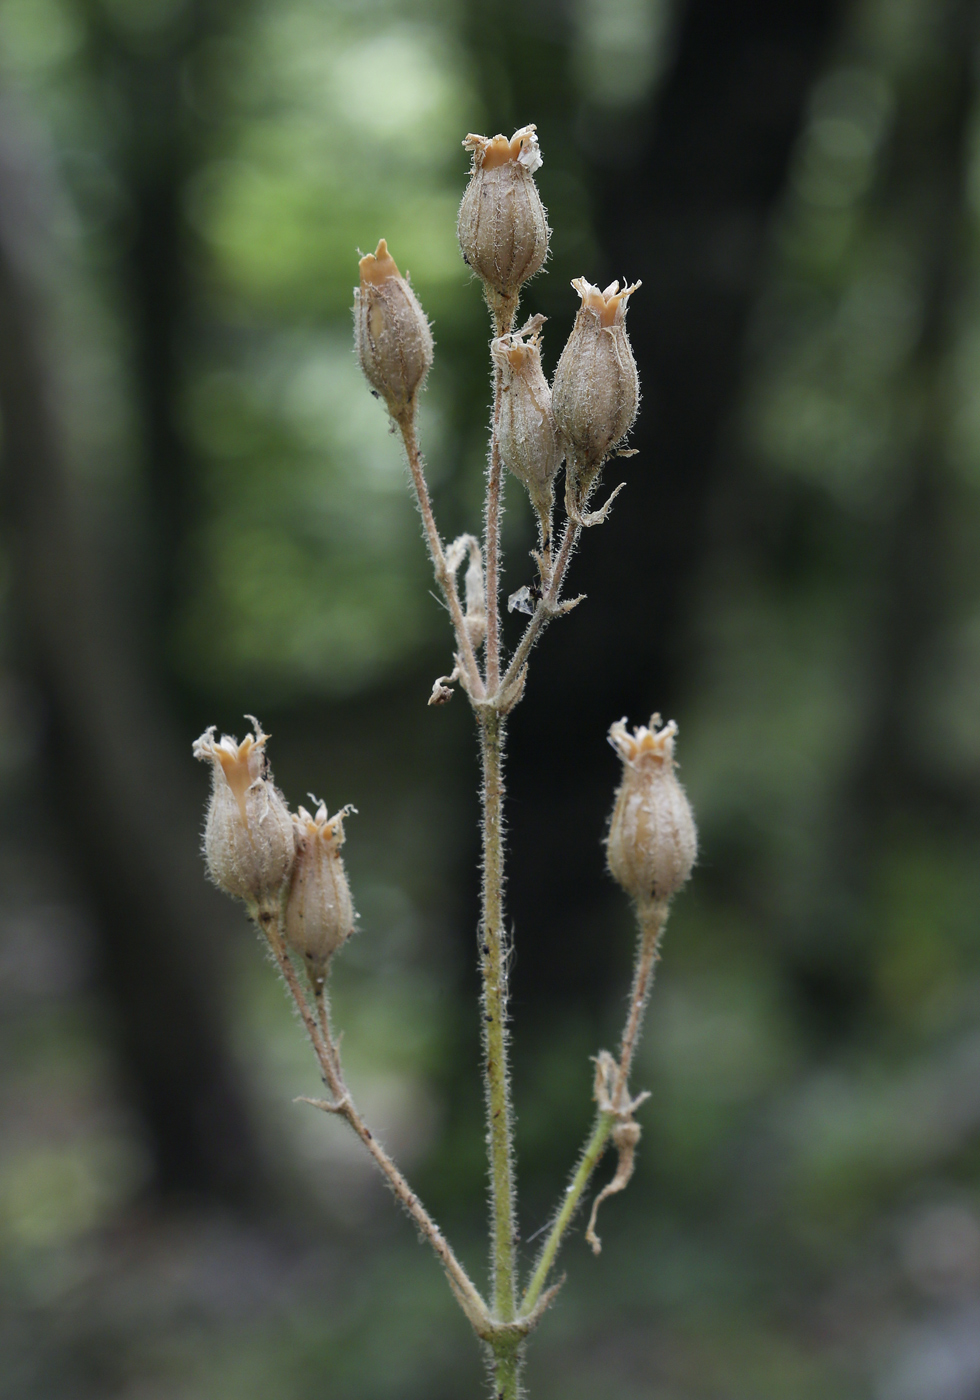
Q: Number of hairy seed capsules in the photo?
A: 7